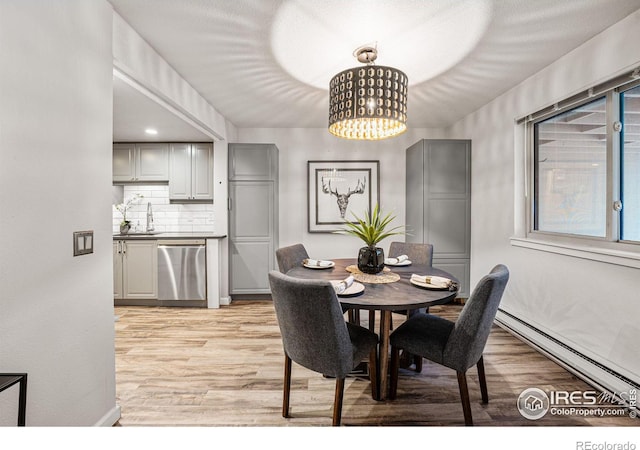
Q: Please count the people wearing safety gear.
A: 0